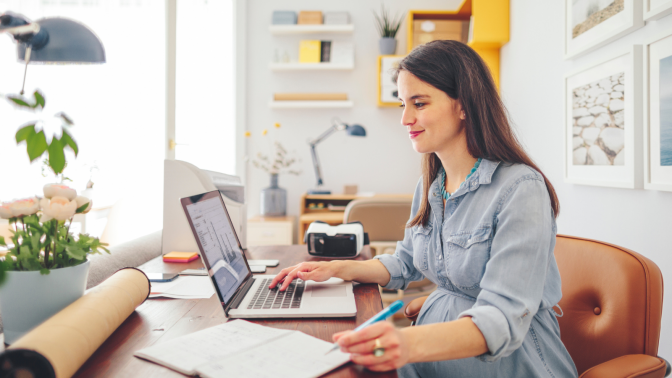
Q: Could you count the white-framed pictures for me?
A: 4